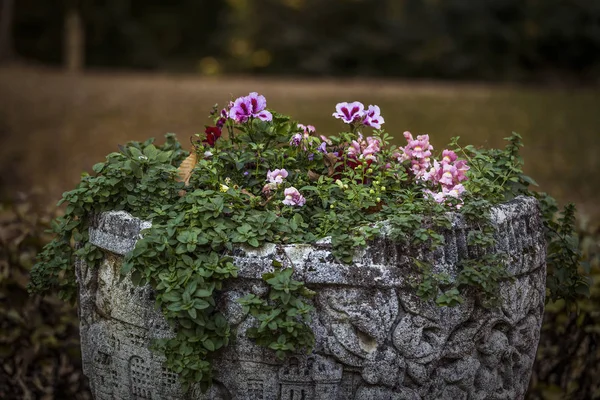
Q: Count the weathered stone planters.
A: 1